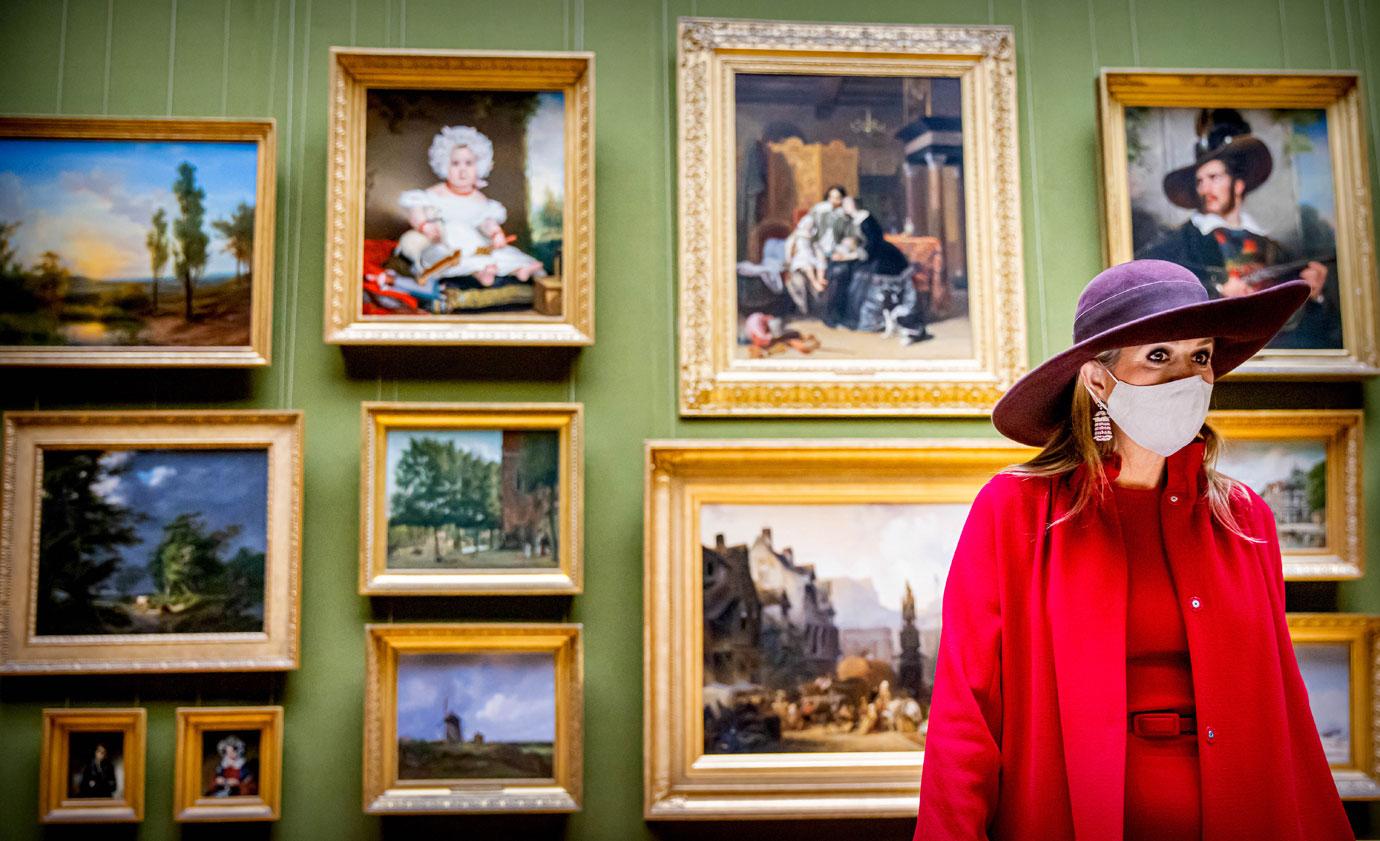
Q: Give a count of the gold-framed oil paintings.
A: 12